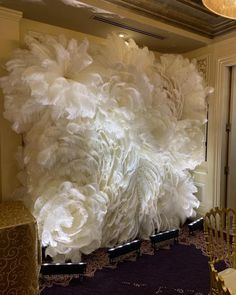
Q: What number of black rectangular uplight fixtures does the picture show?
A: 4